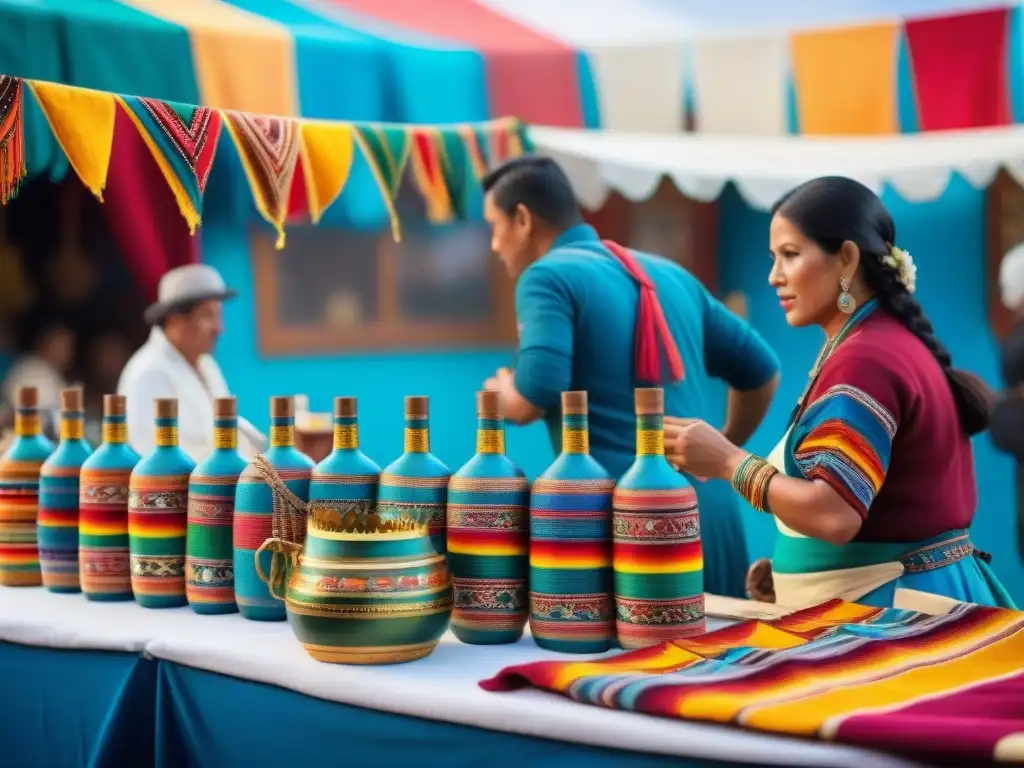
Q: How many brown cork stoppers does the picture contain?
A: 11